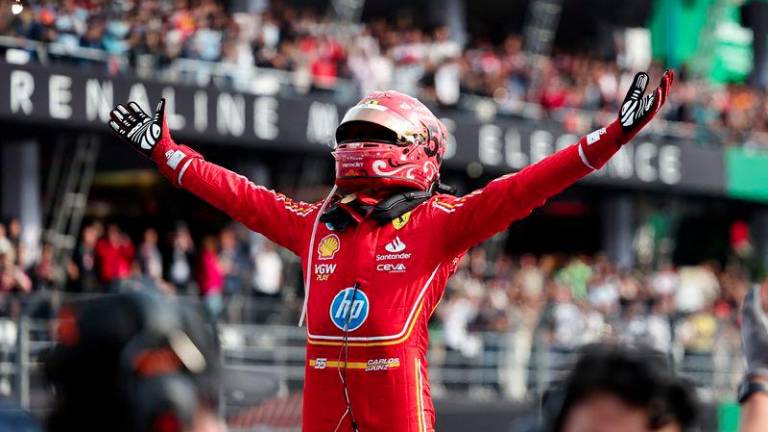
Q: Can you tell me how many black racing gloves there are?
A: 2